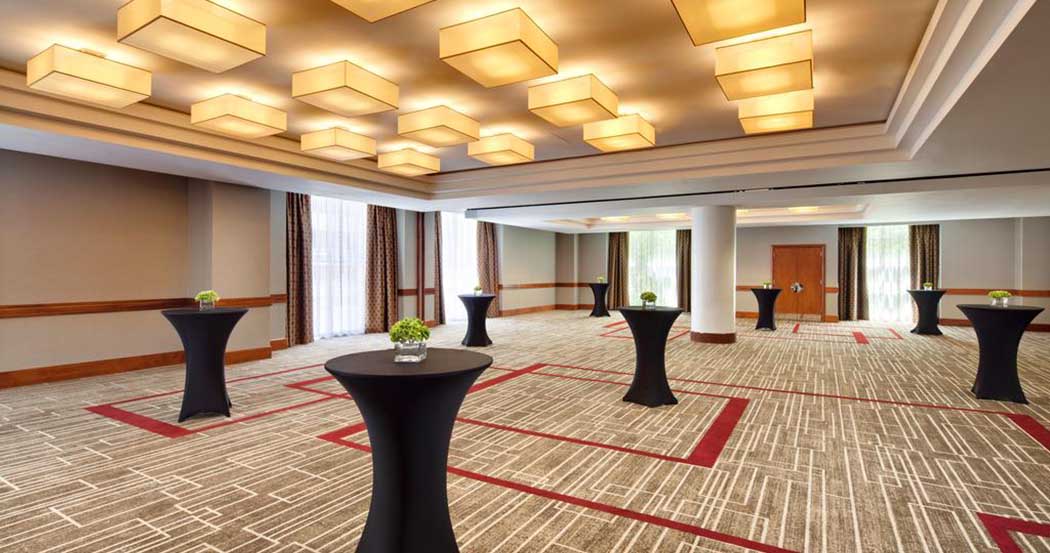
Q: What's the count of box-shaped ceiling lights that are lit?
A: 15